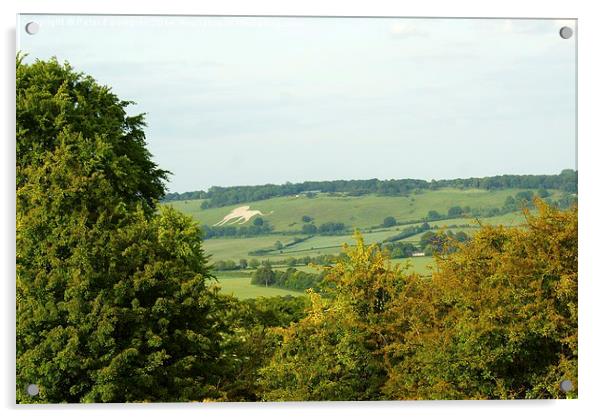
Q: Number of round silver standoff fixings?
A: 4